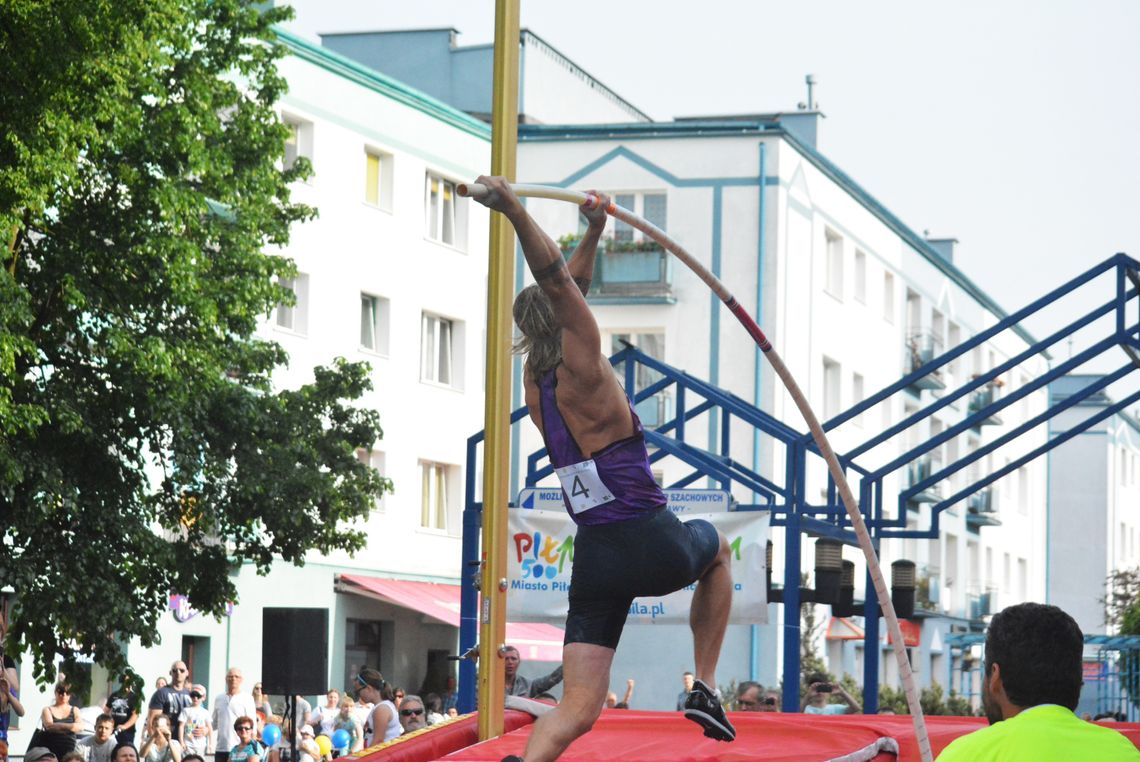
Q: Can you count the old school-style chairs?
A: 0